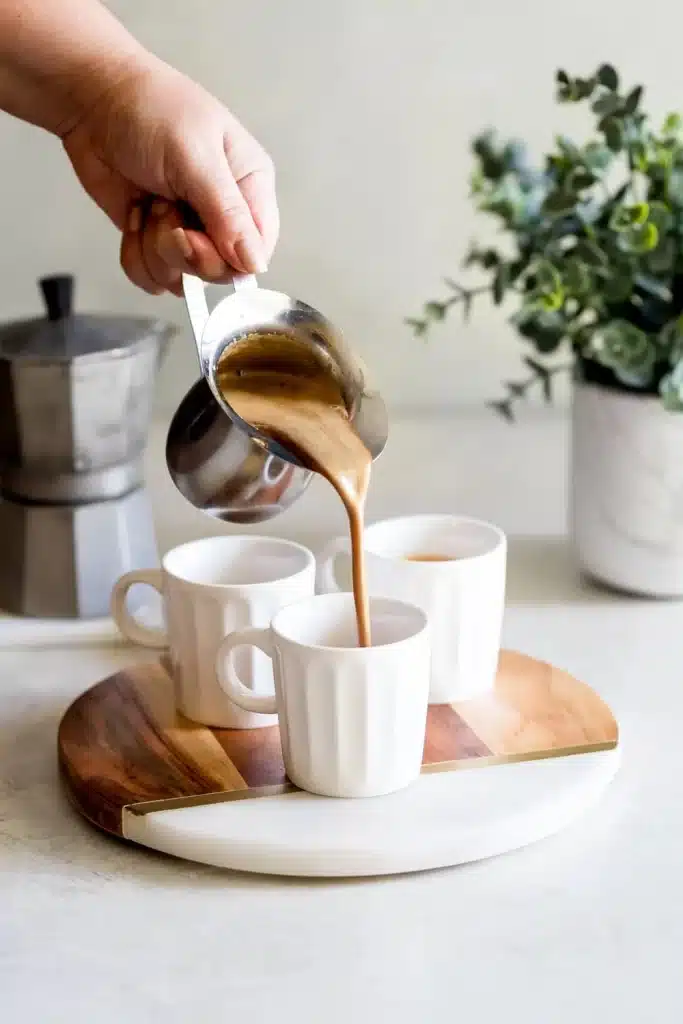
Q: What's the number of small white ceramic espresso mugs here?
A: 3